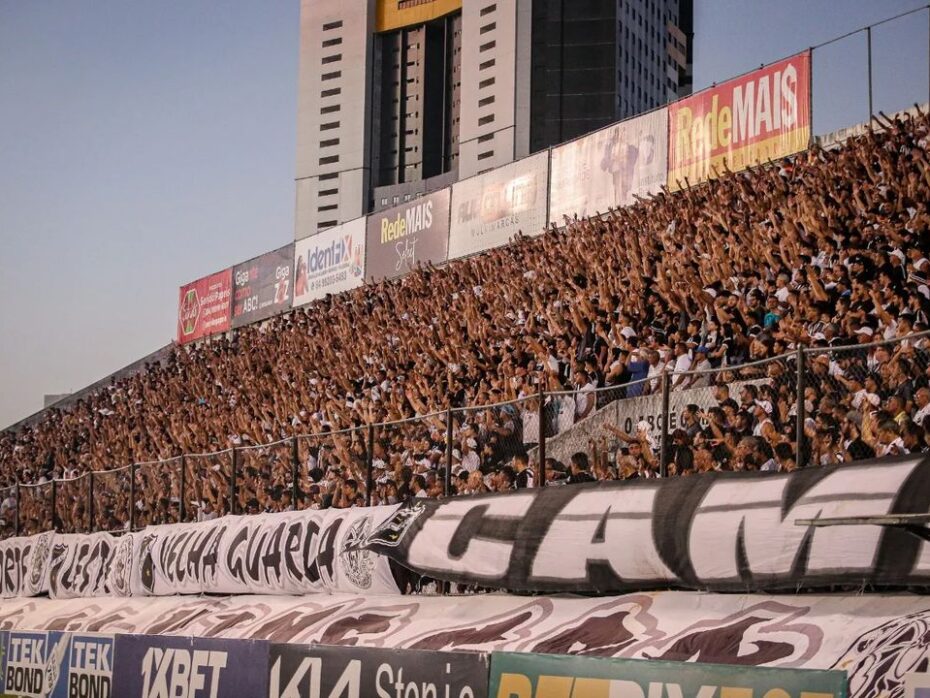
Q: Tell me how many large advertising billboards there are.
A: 7